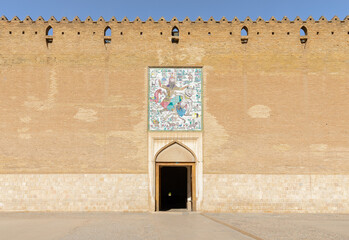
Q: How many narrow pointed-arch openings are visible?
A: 5